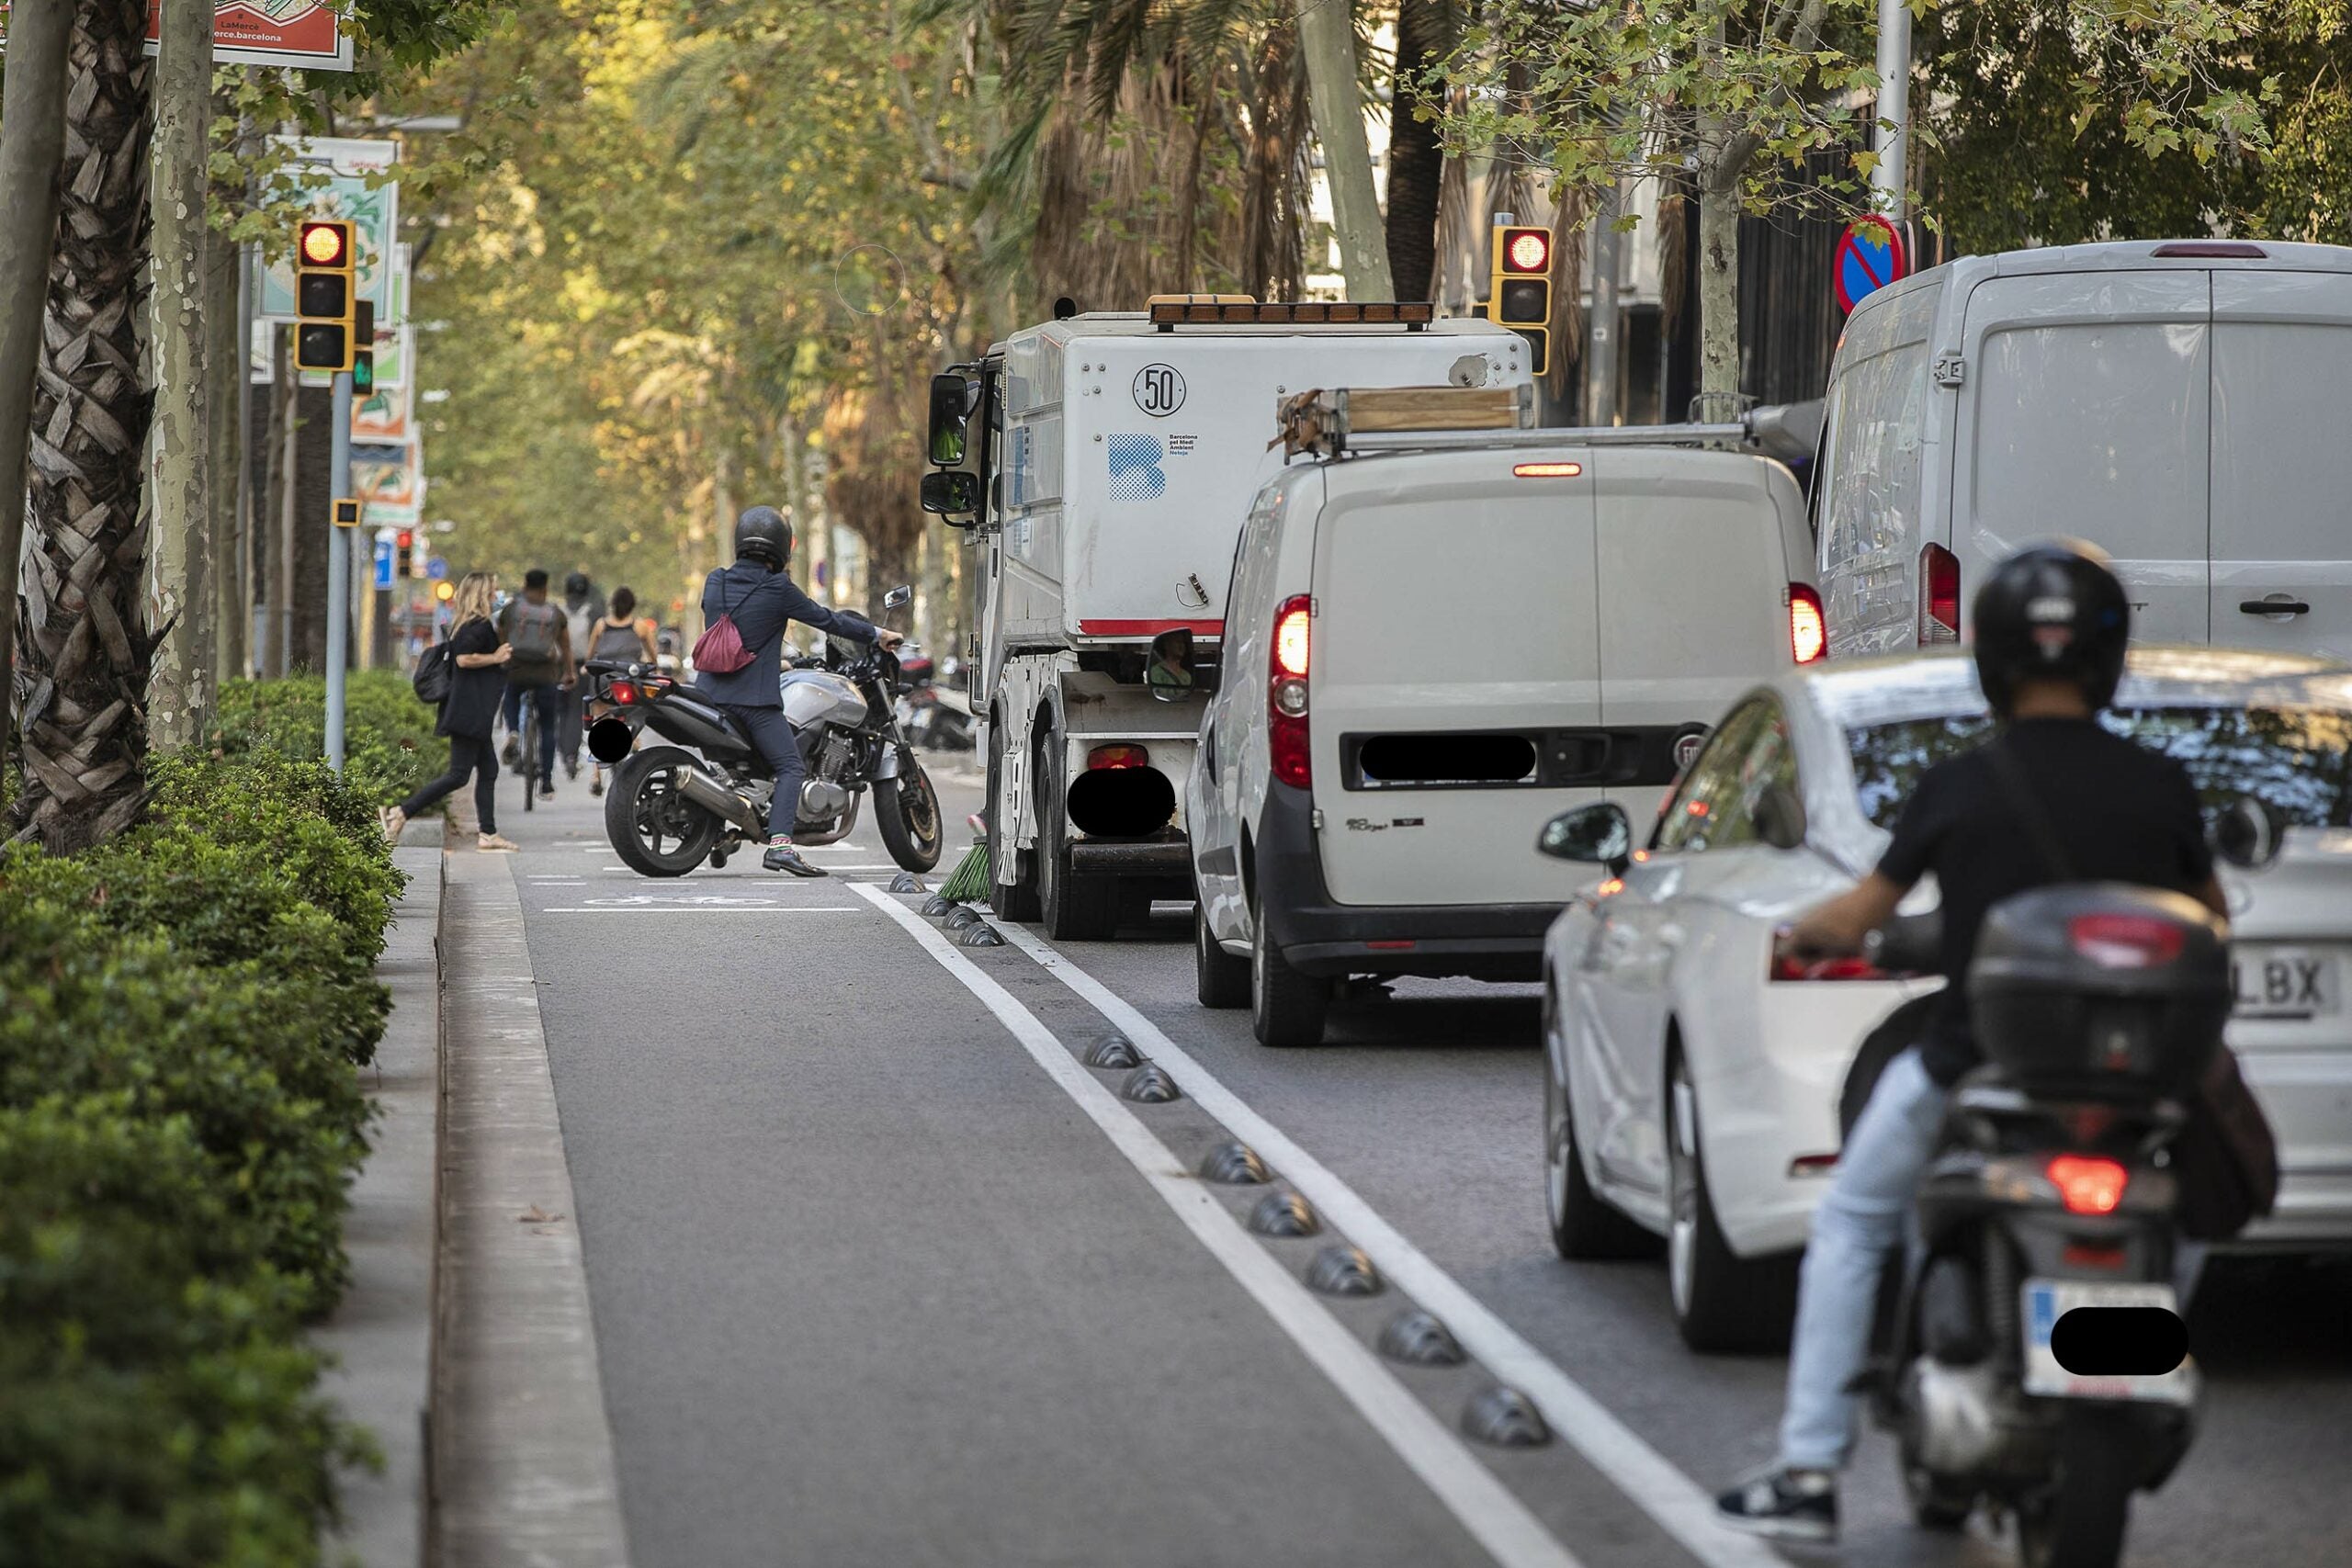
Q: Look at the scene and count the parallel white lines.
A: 2